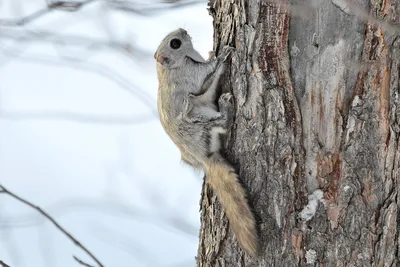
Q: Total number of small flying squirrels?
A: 1